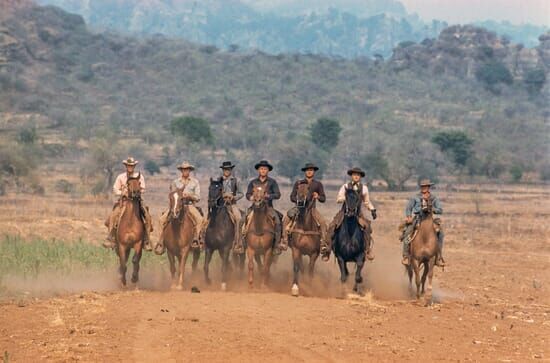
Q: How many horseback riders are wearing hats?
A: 7